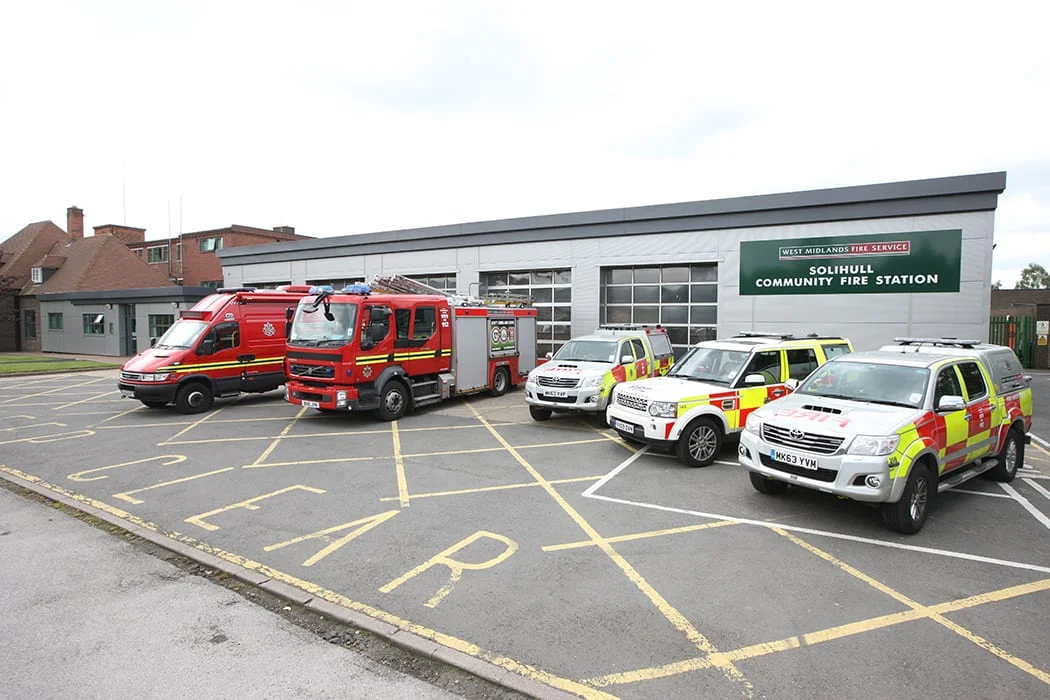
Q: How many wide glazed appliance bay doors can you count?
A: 5